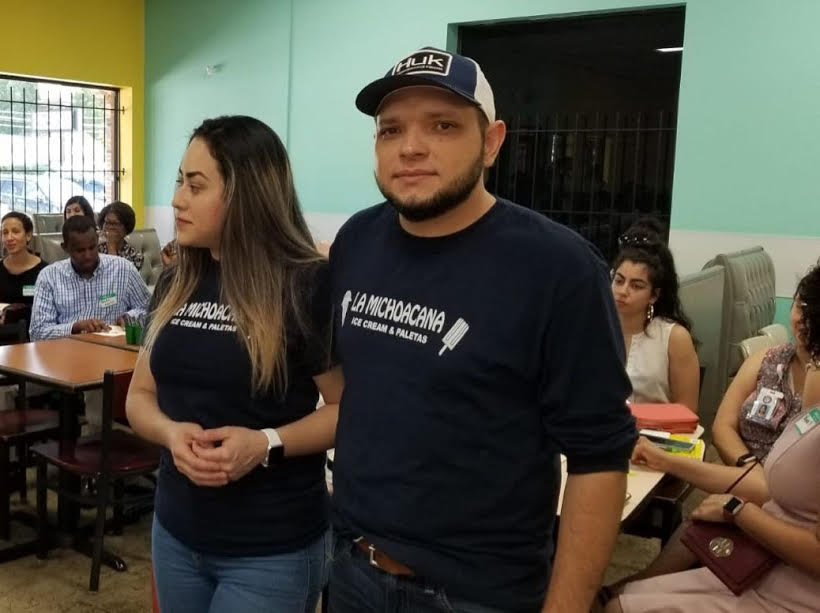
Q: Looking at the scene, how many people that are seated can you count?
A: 7